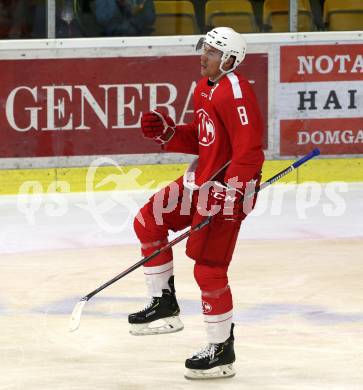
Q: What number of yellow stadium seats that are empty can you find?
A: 4